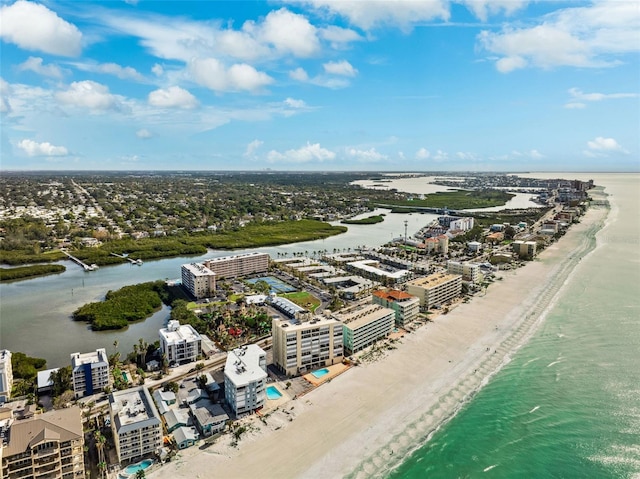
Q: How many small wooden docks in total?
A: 2